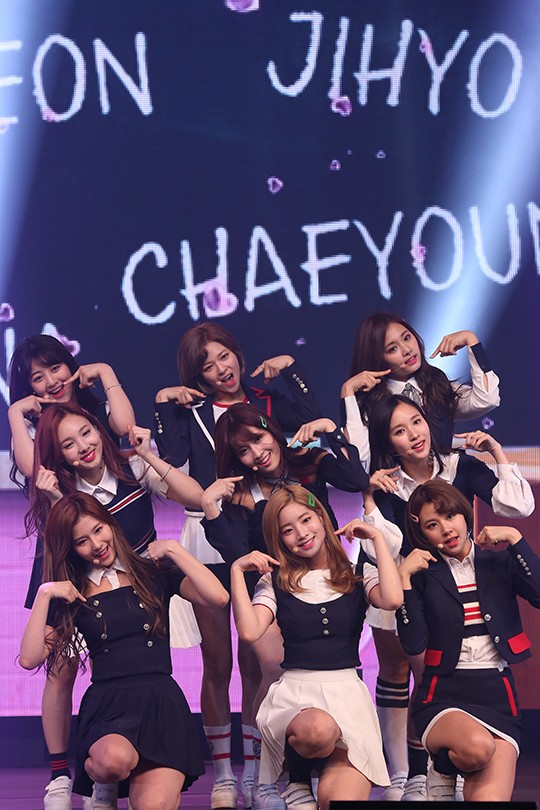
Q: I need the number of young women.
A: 9